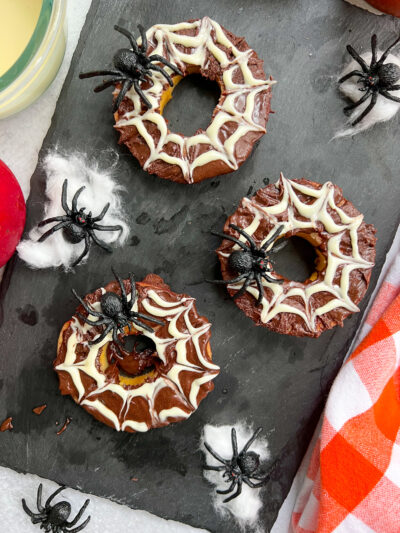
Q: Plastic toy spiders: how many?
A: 7